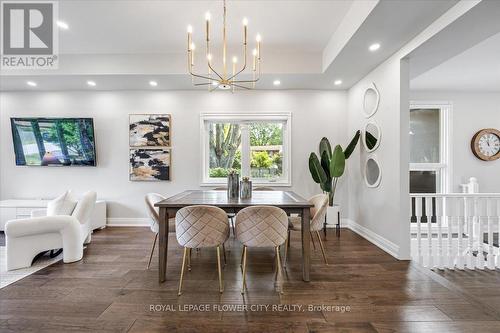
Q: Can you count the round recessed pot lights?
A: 8